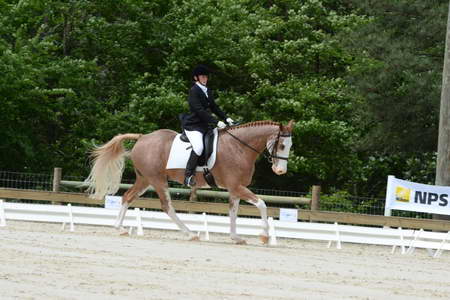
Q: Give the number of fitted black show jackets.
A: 1